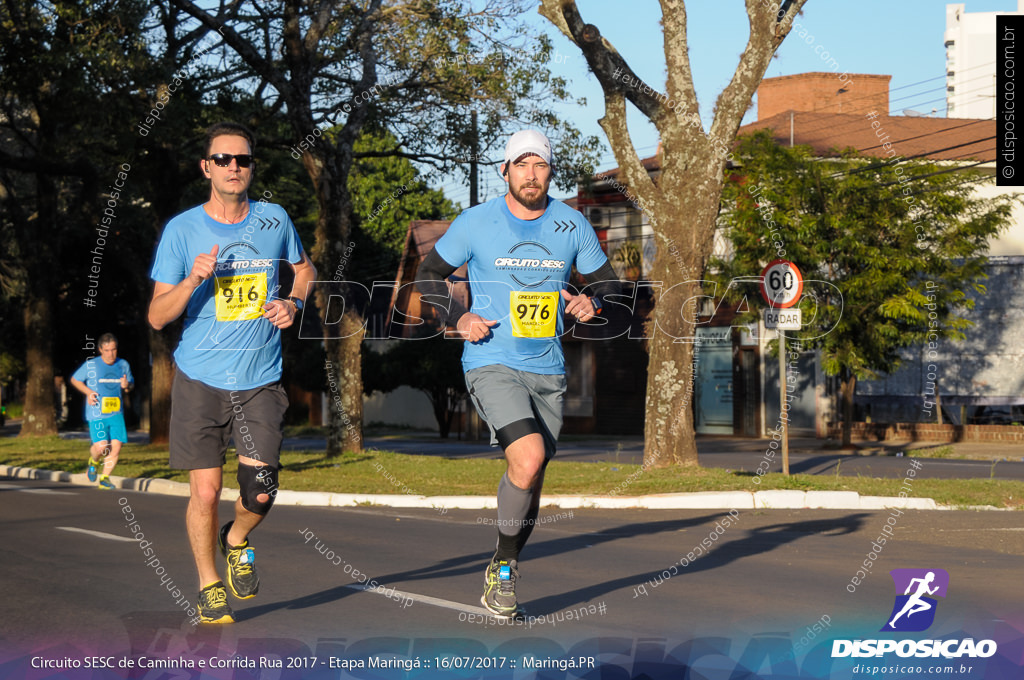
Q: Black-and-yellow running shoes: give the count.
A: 2